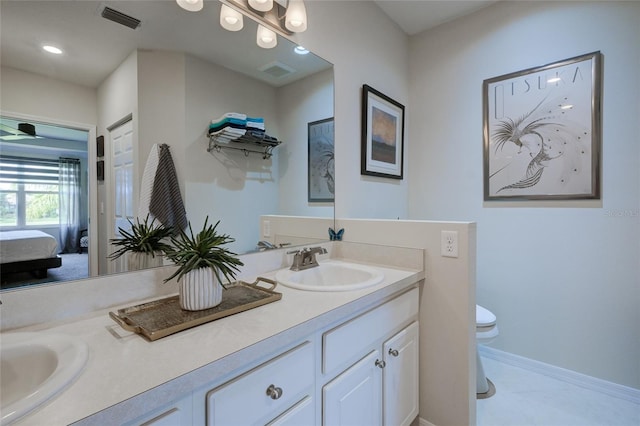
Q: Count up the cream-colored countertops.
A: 1